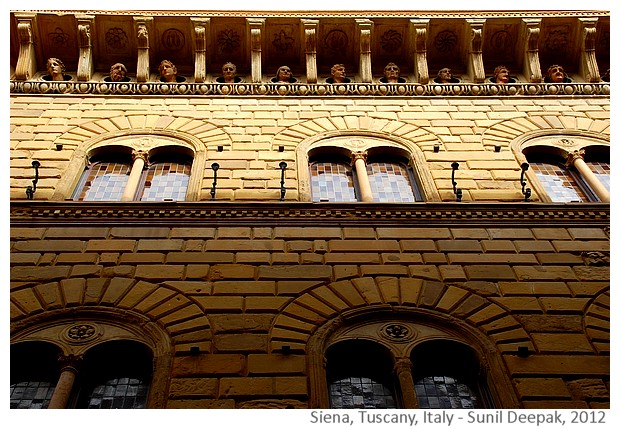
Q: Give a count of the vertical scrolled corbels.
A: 11